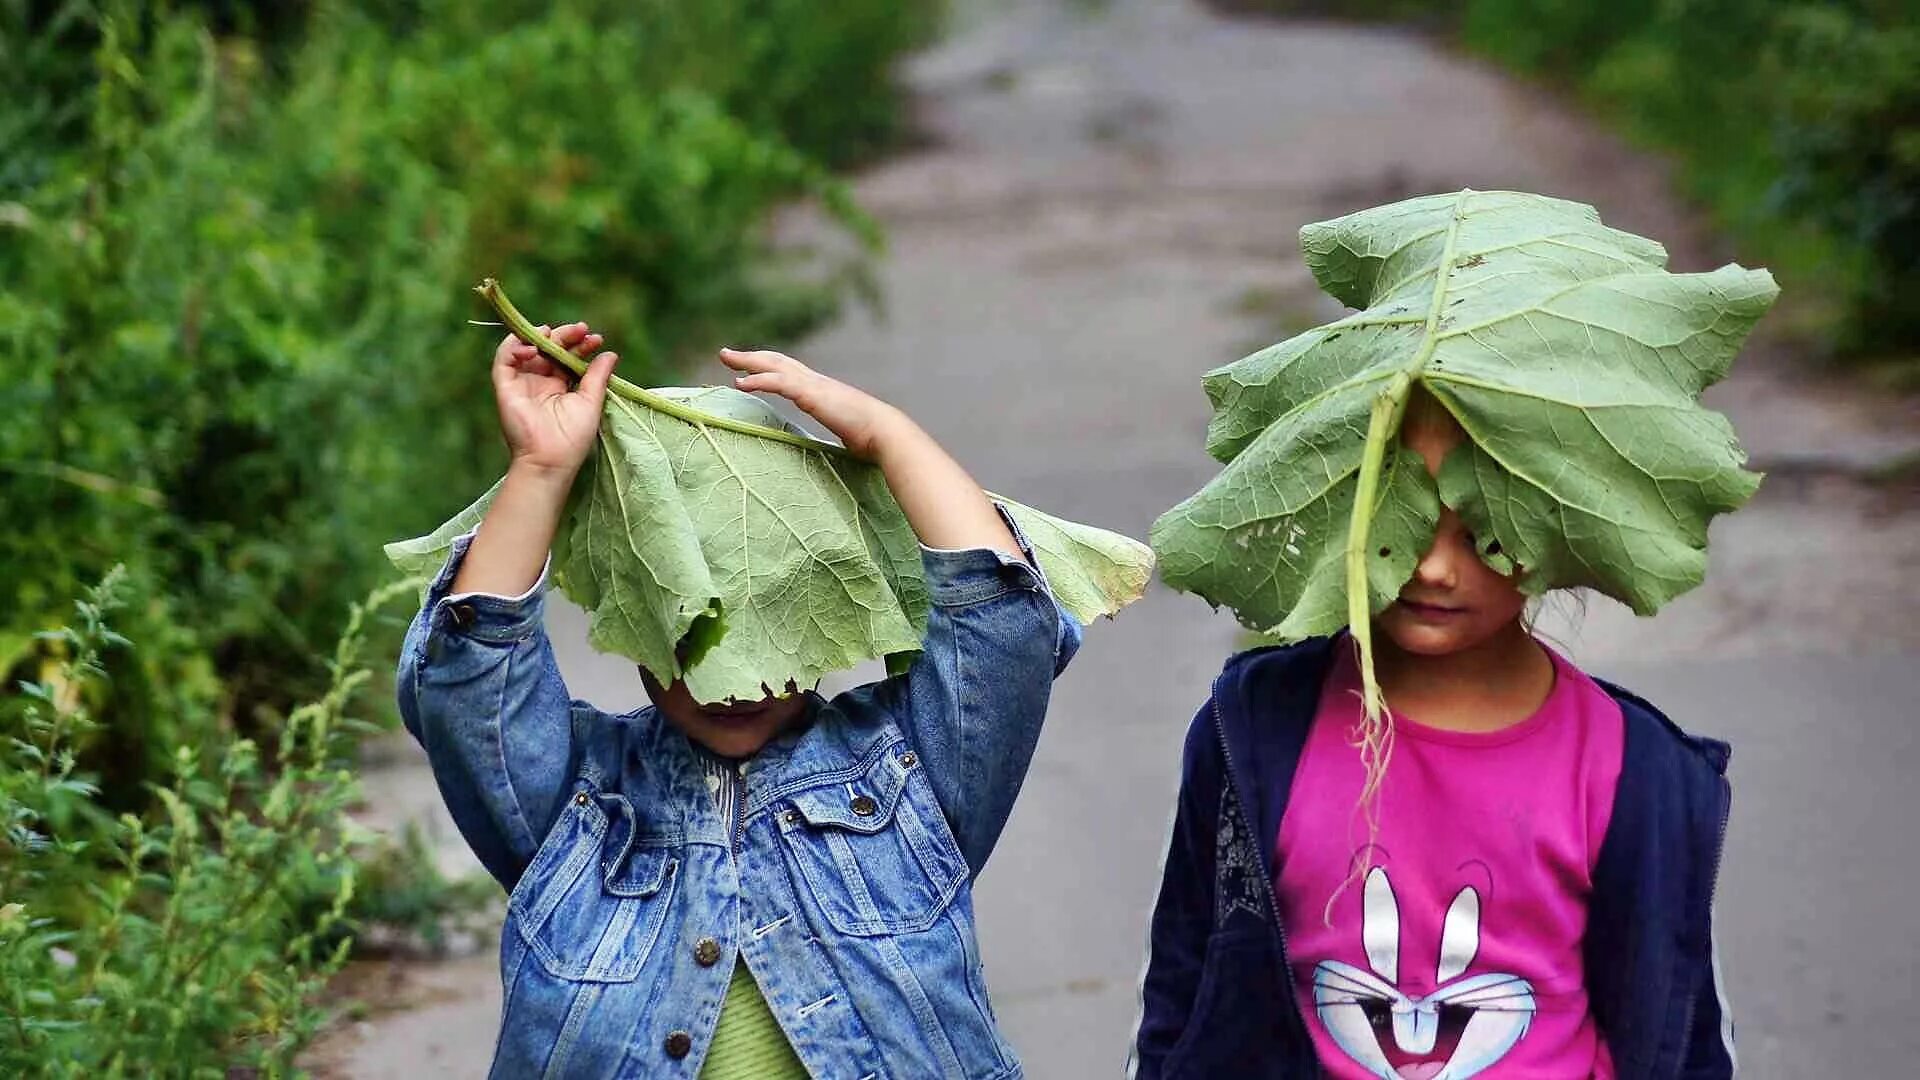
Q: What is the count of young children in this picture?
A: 2